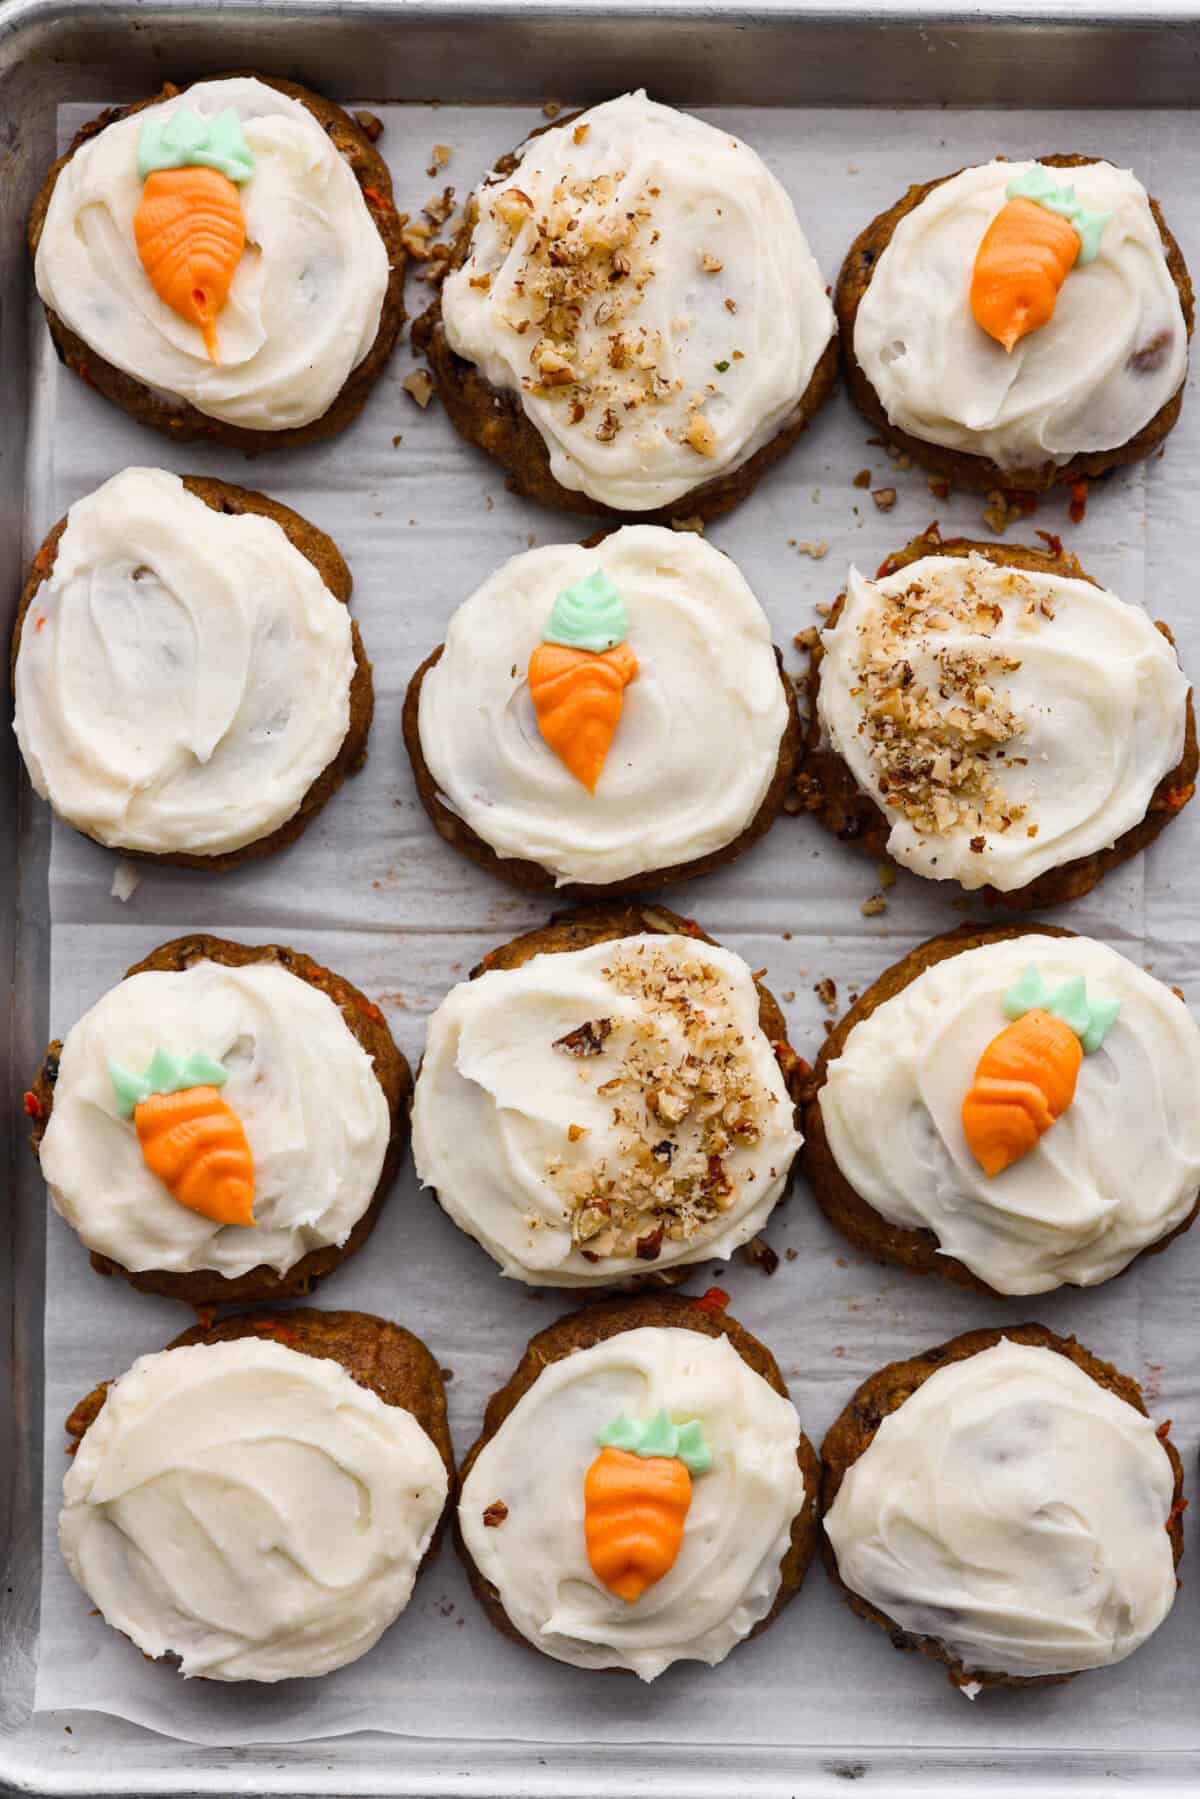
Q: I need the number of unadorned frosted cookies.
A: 3